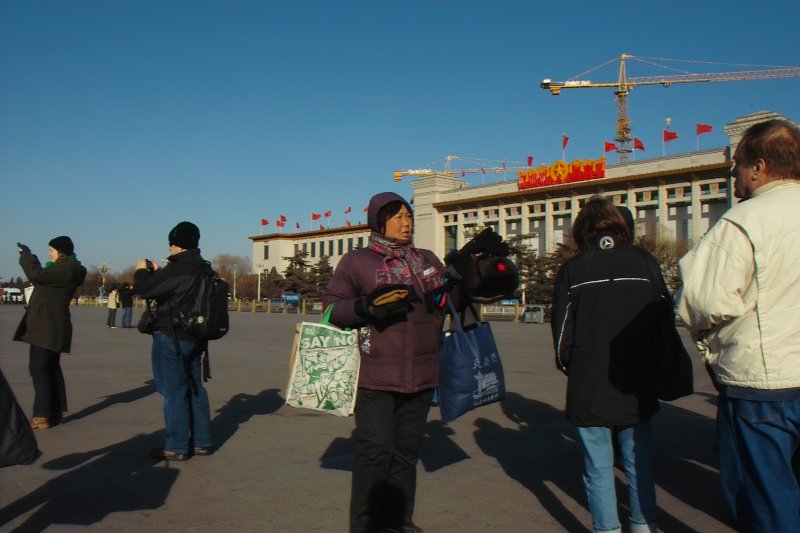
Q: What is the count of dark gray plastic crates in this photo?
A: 0